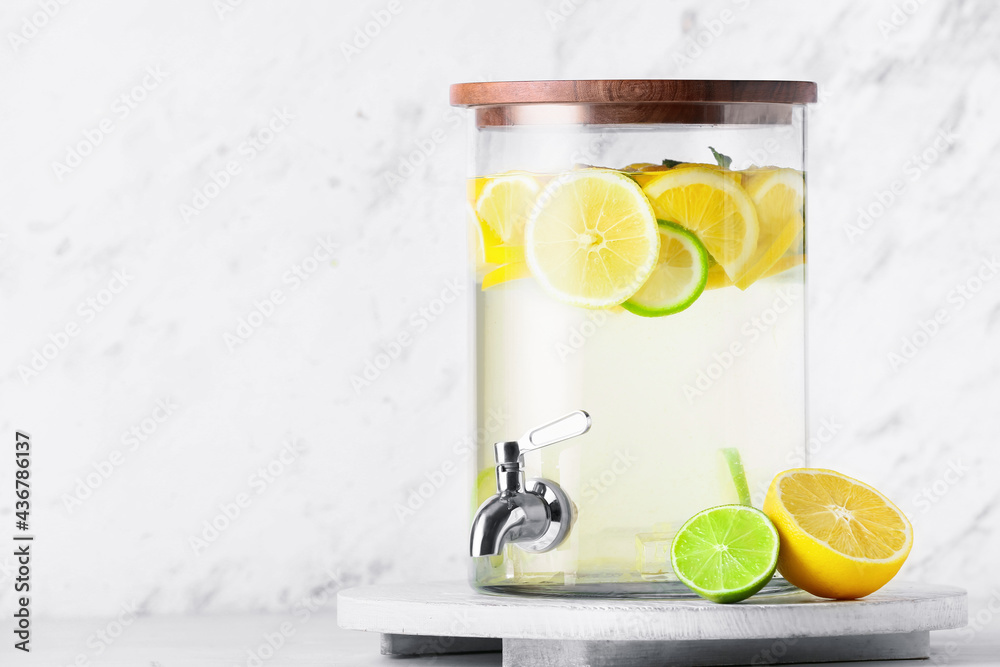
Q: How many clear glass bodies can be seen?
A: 1